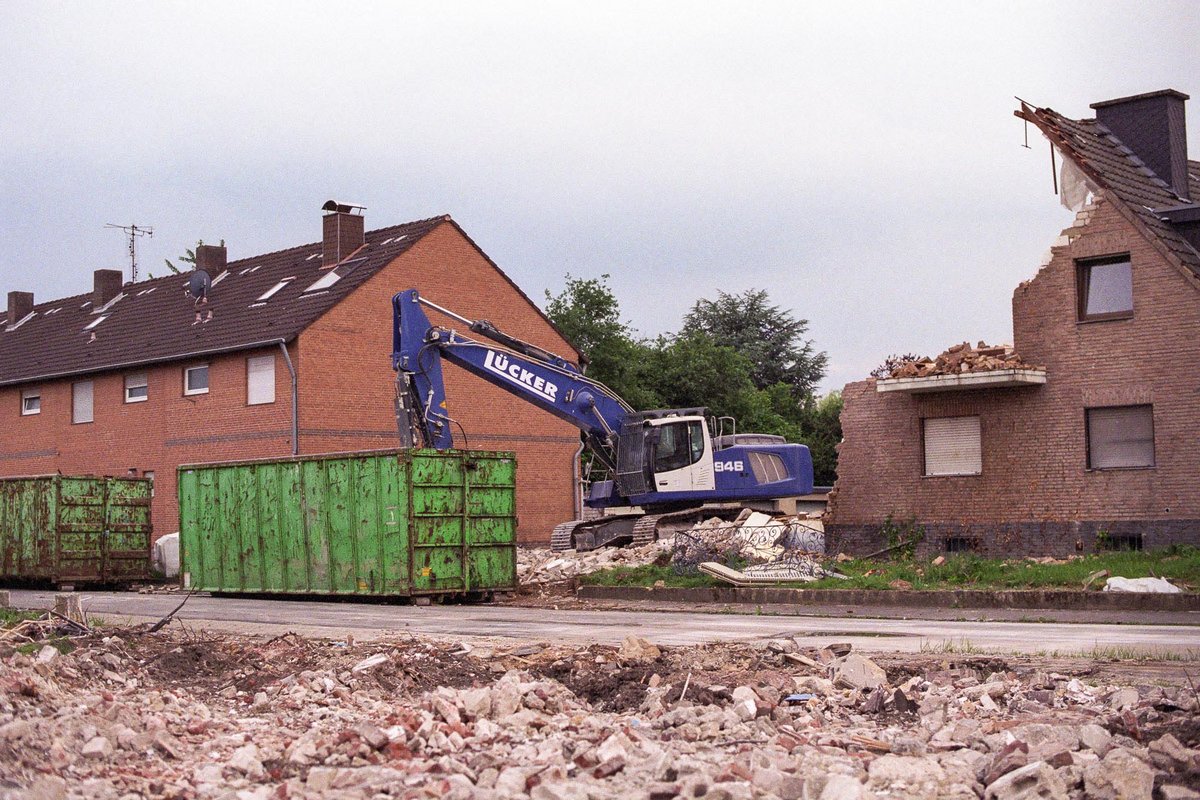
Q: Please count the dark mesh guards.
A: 1